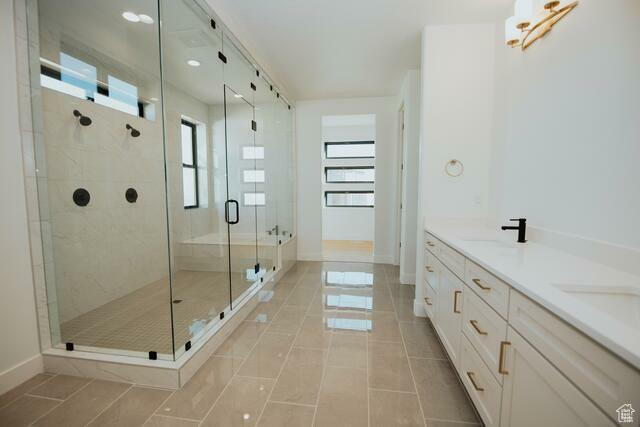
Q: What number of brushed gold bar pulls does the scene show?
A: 8